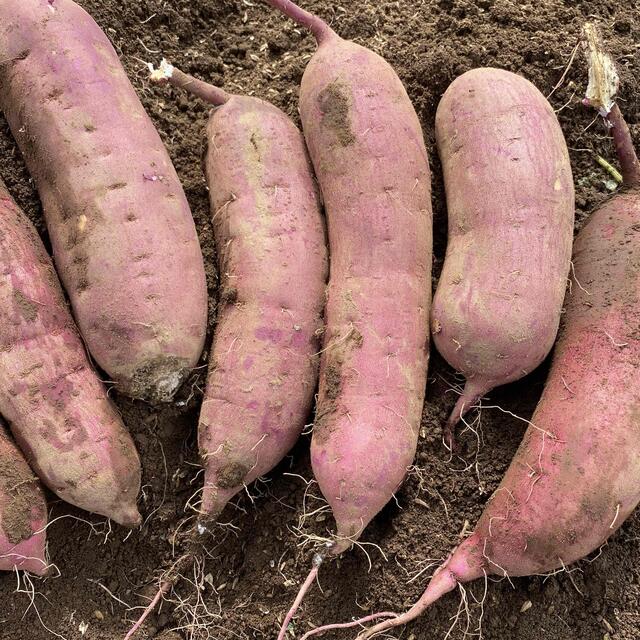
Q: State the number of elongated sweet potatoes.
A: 7